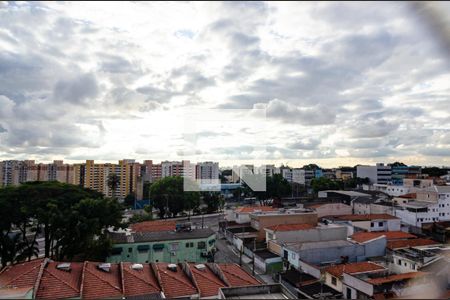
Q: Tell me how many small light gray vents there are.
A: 5